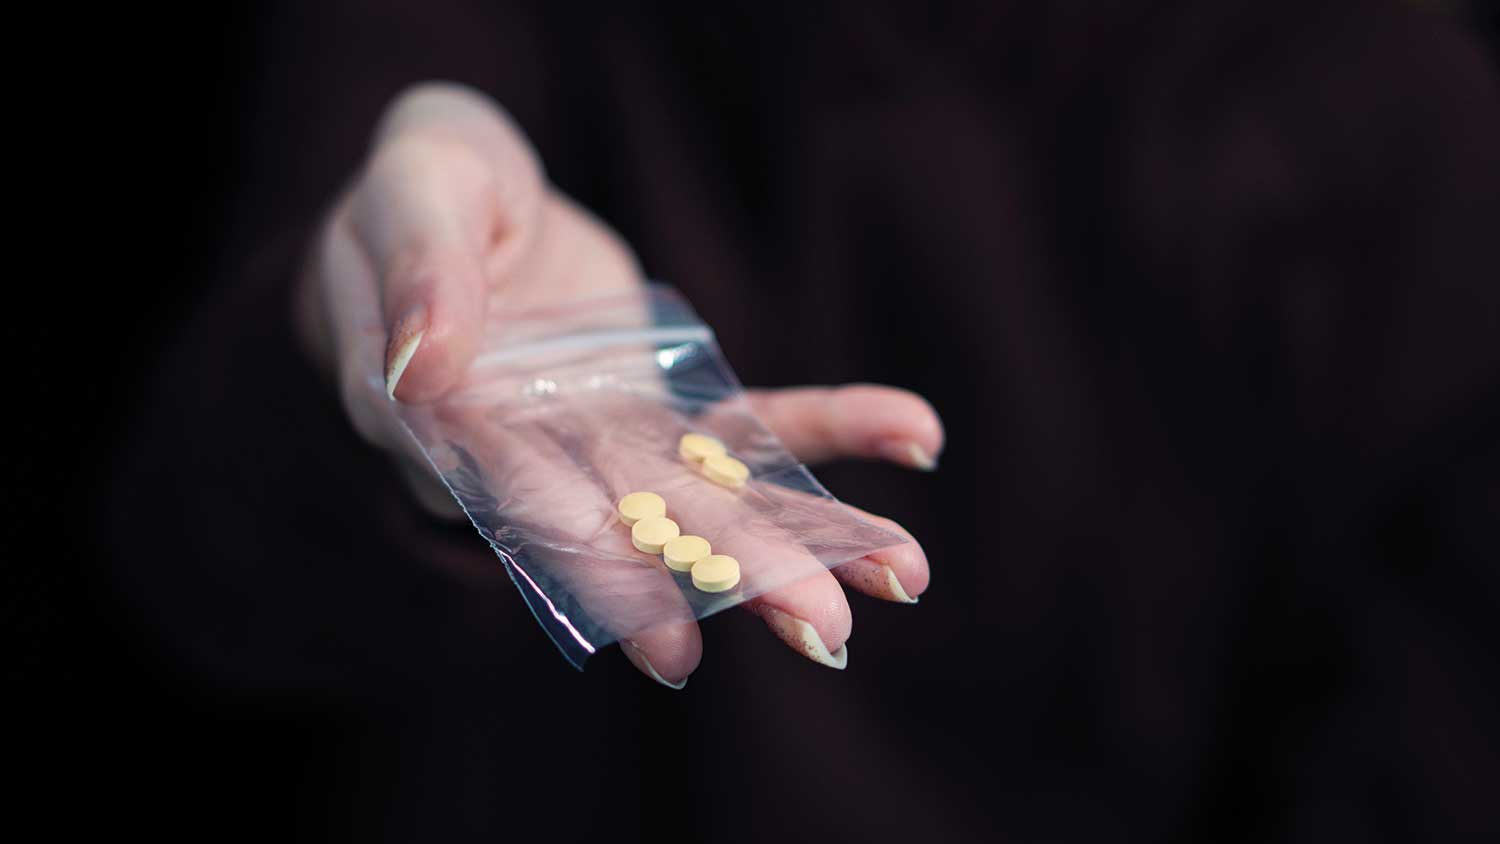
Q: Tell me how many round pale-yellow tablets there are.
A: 6